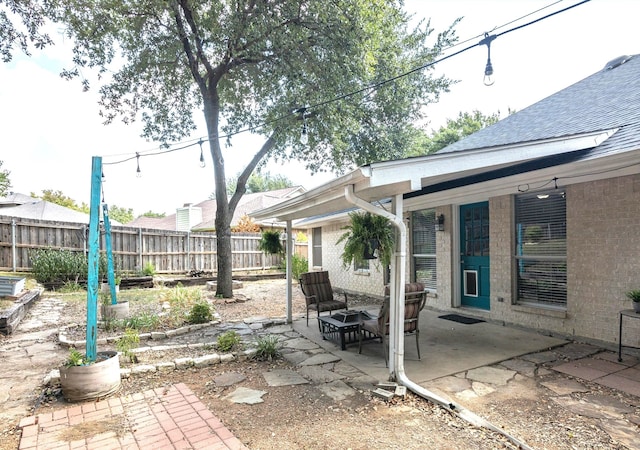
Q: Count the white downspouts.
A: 1